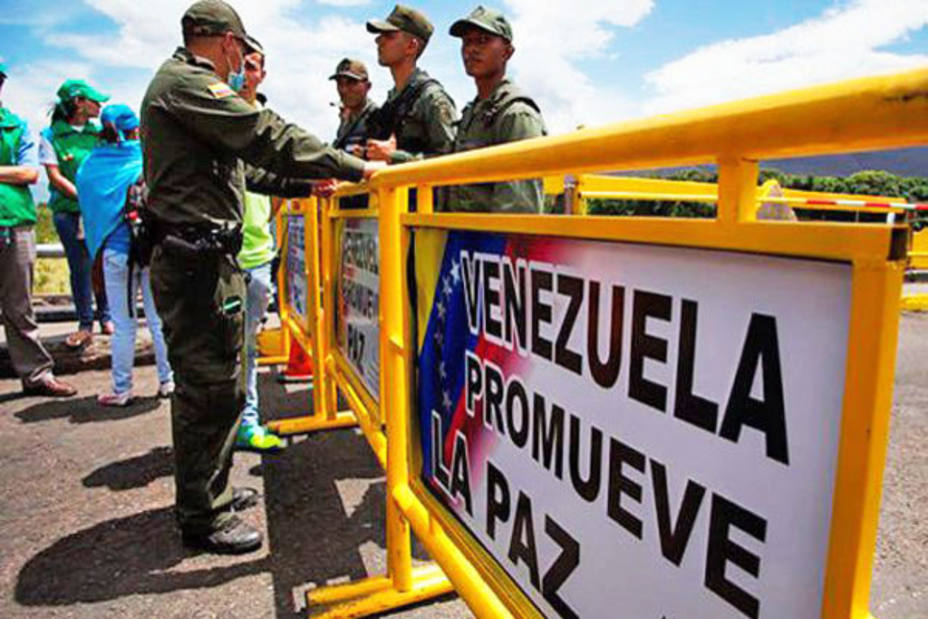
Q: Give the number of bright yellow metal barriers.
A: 3